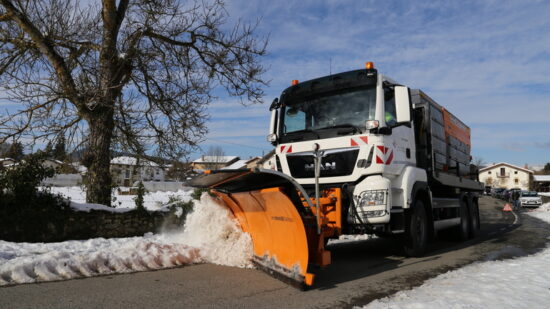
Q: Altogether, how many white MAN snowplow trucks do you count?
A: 1